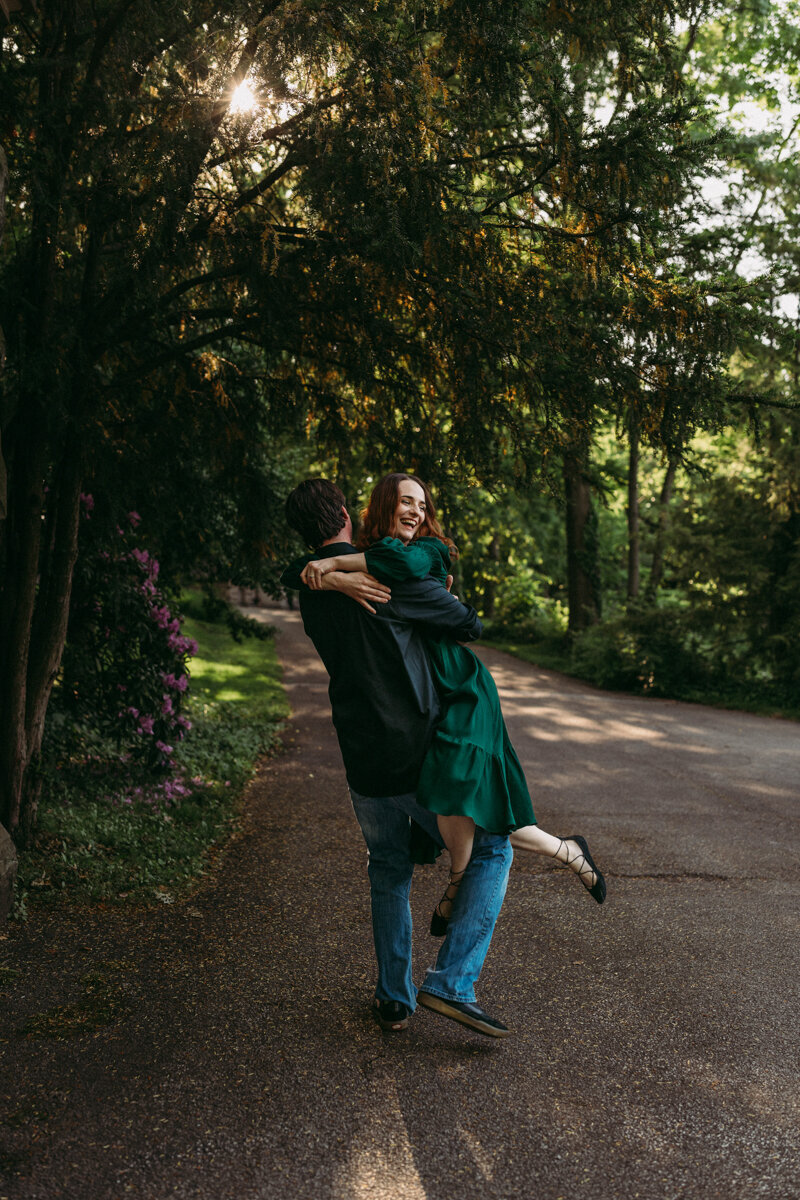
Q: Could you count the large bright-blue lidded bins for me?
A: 0